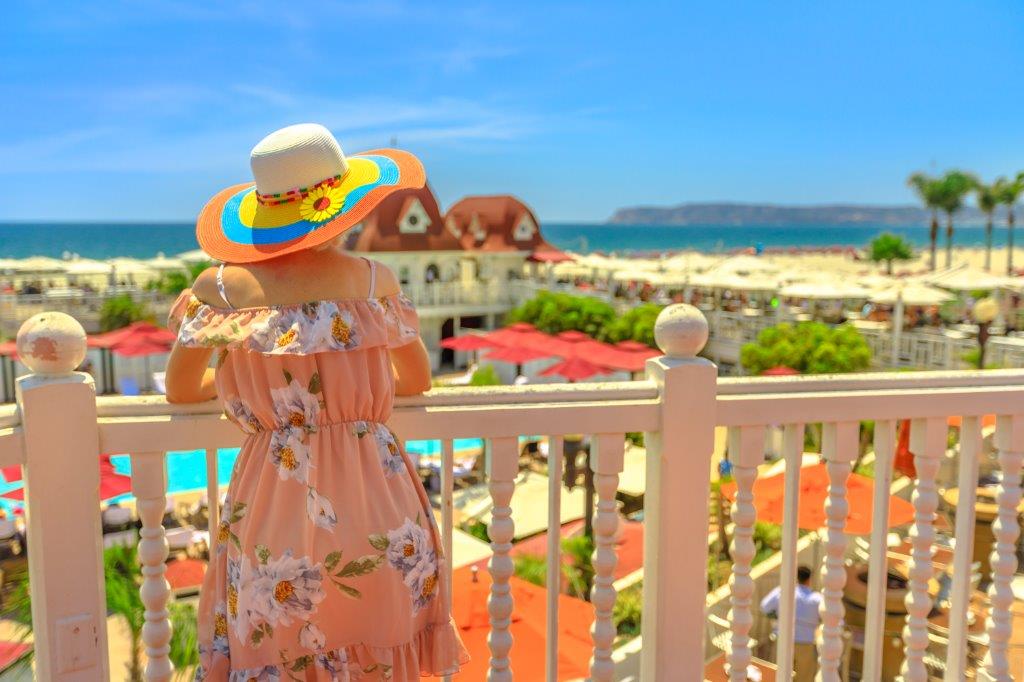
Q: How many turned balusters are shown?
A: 7